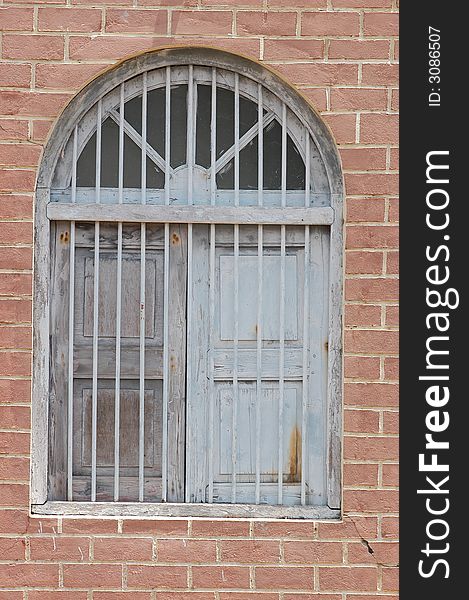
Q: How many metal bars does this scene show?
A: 11